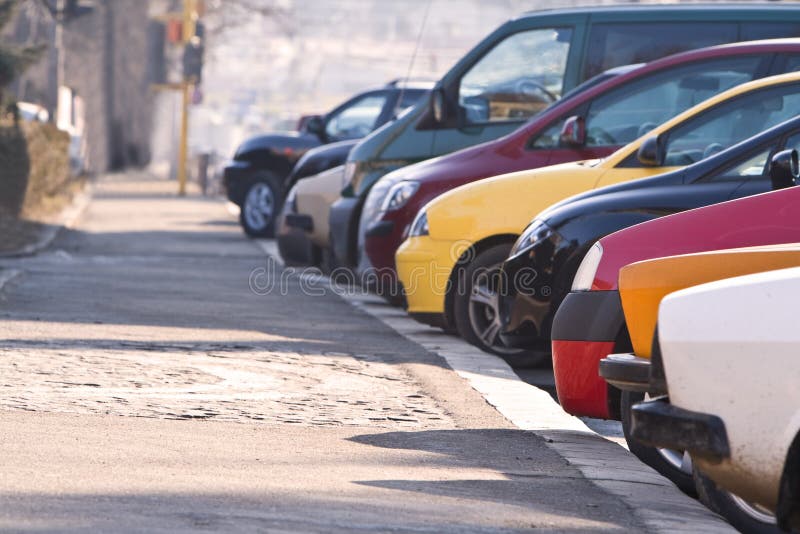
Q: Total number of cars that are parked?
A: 10